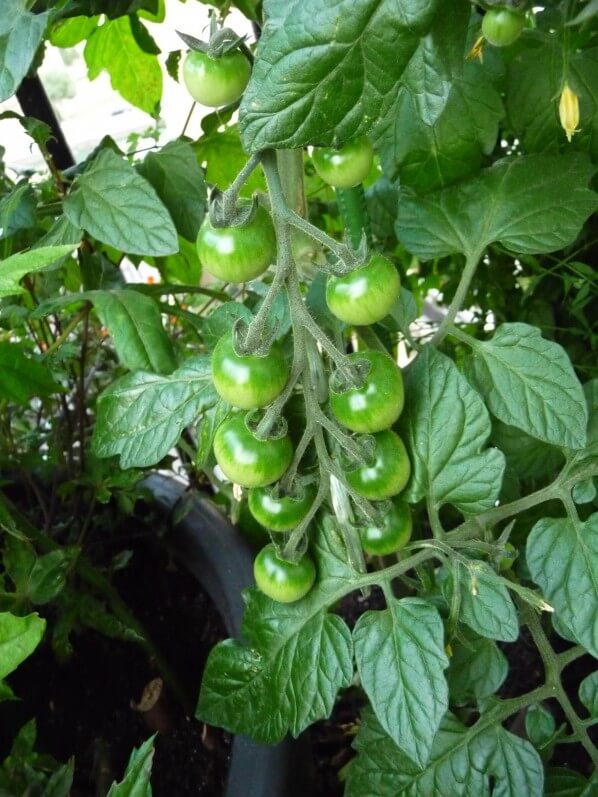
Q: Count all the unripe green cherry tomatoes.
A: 12